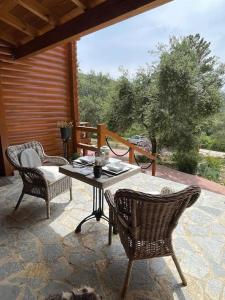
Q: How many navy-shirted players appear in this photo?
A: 0